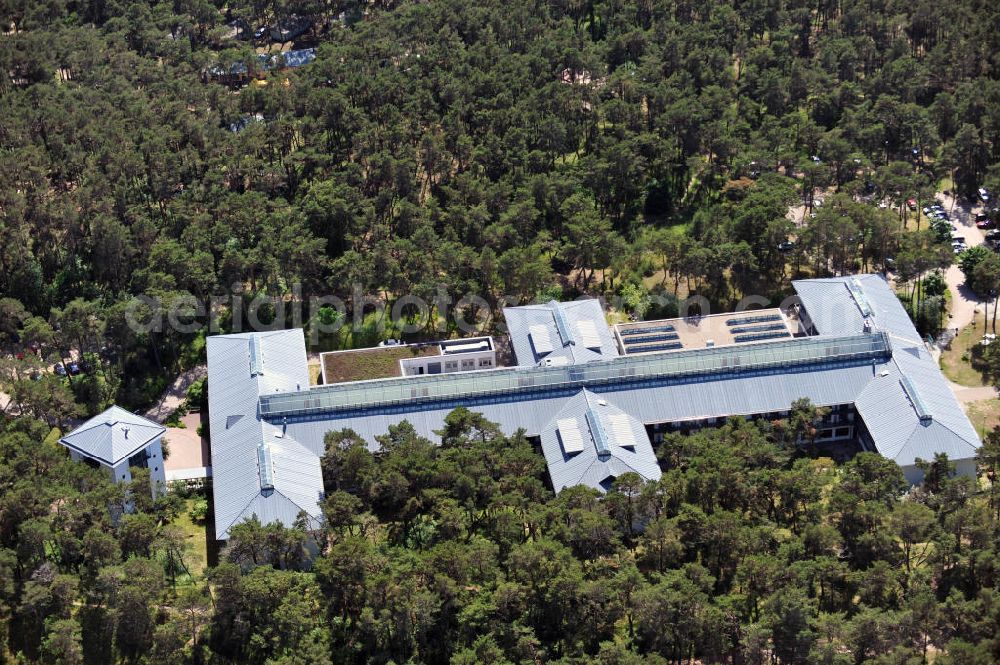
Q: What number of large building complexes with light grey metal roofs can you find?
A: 1